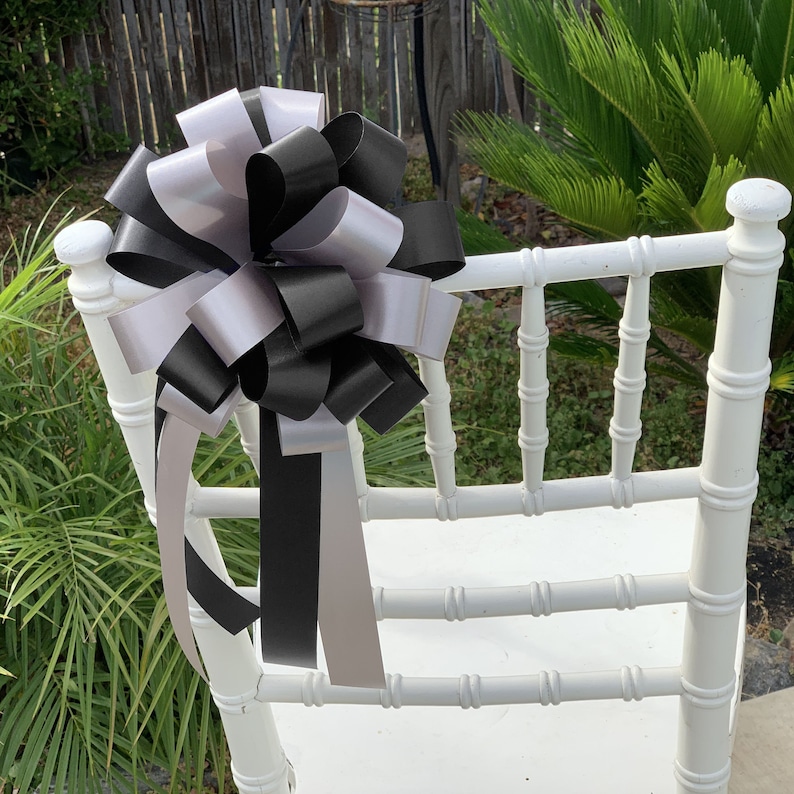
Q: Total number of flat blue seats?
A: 0